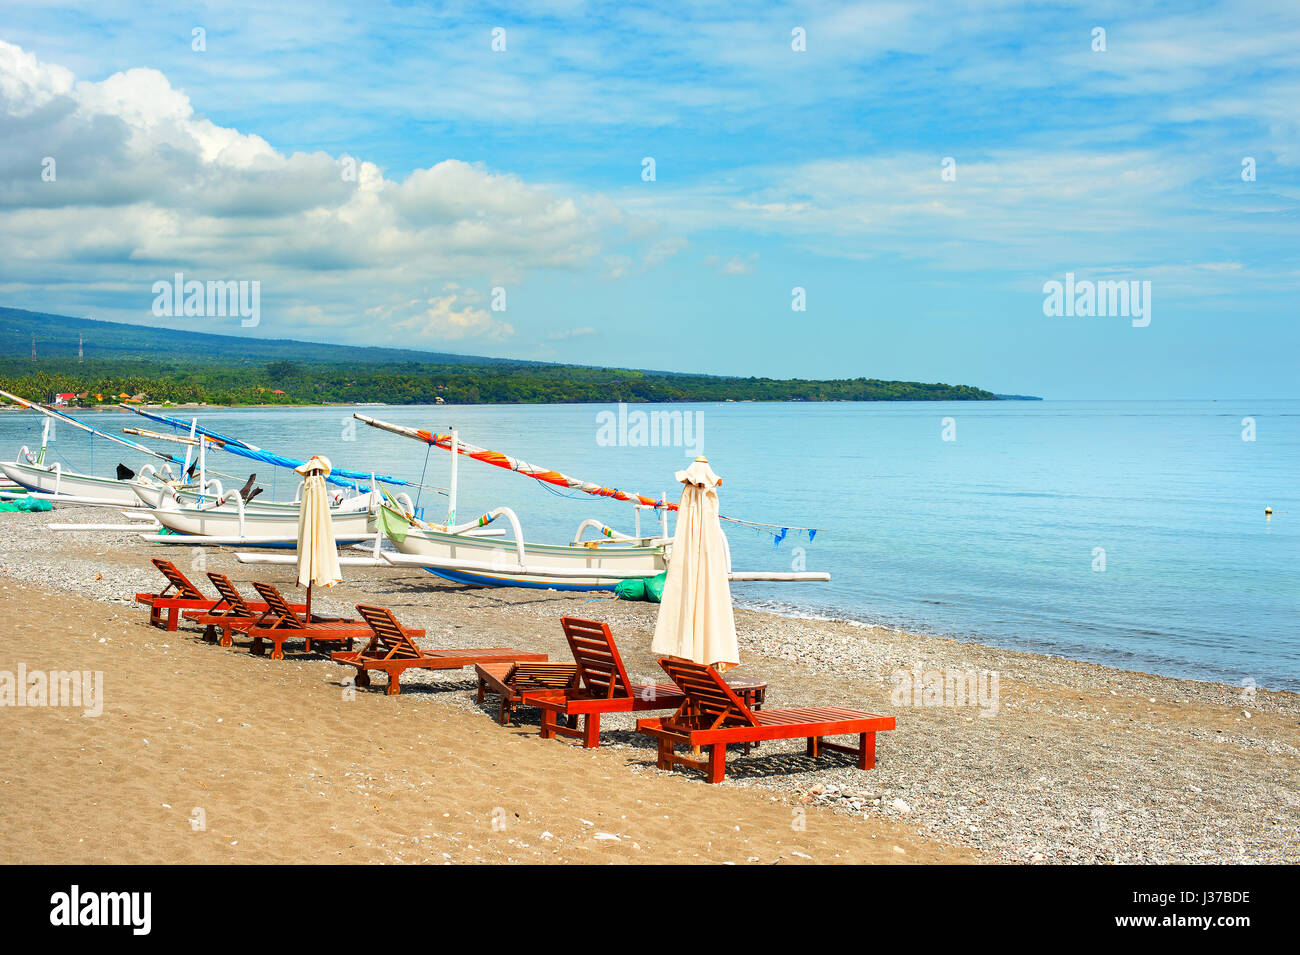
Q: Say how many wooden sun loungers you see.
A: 7